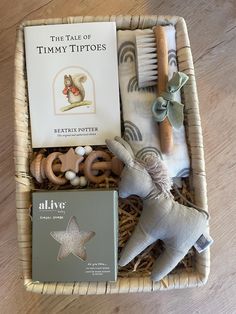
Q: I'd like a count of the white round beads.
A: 5